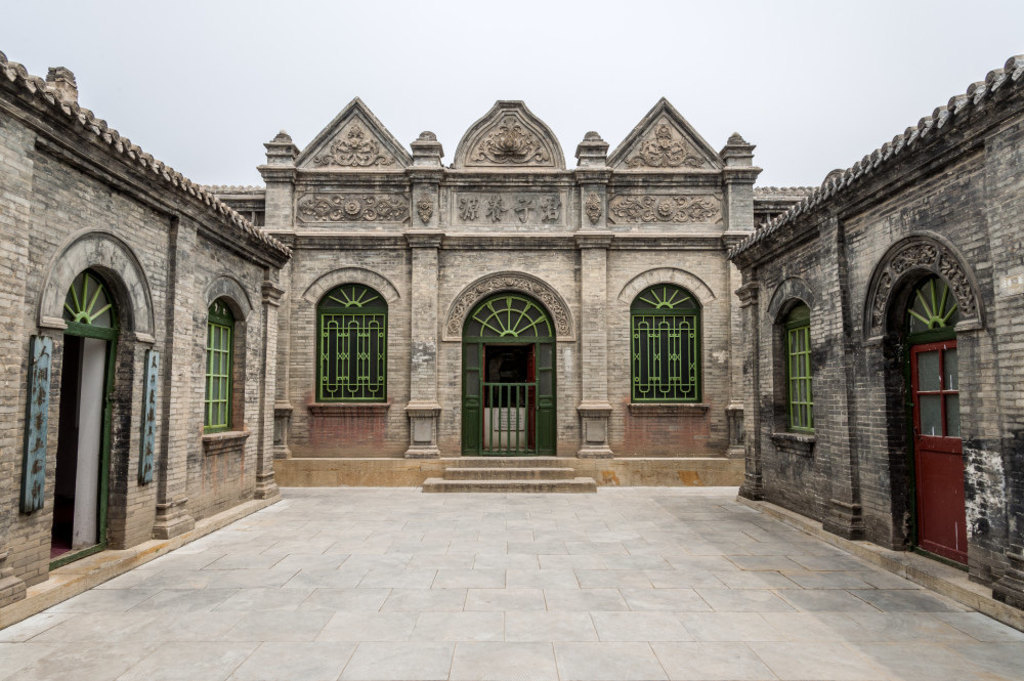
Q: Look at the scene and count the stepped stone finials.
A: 4